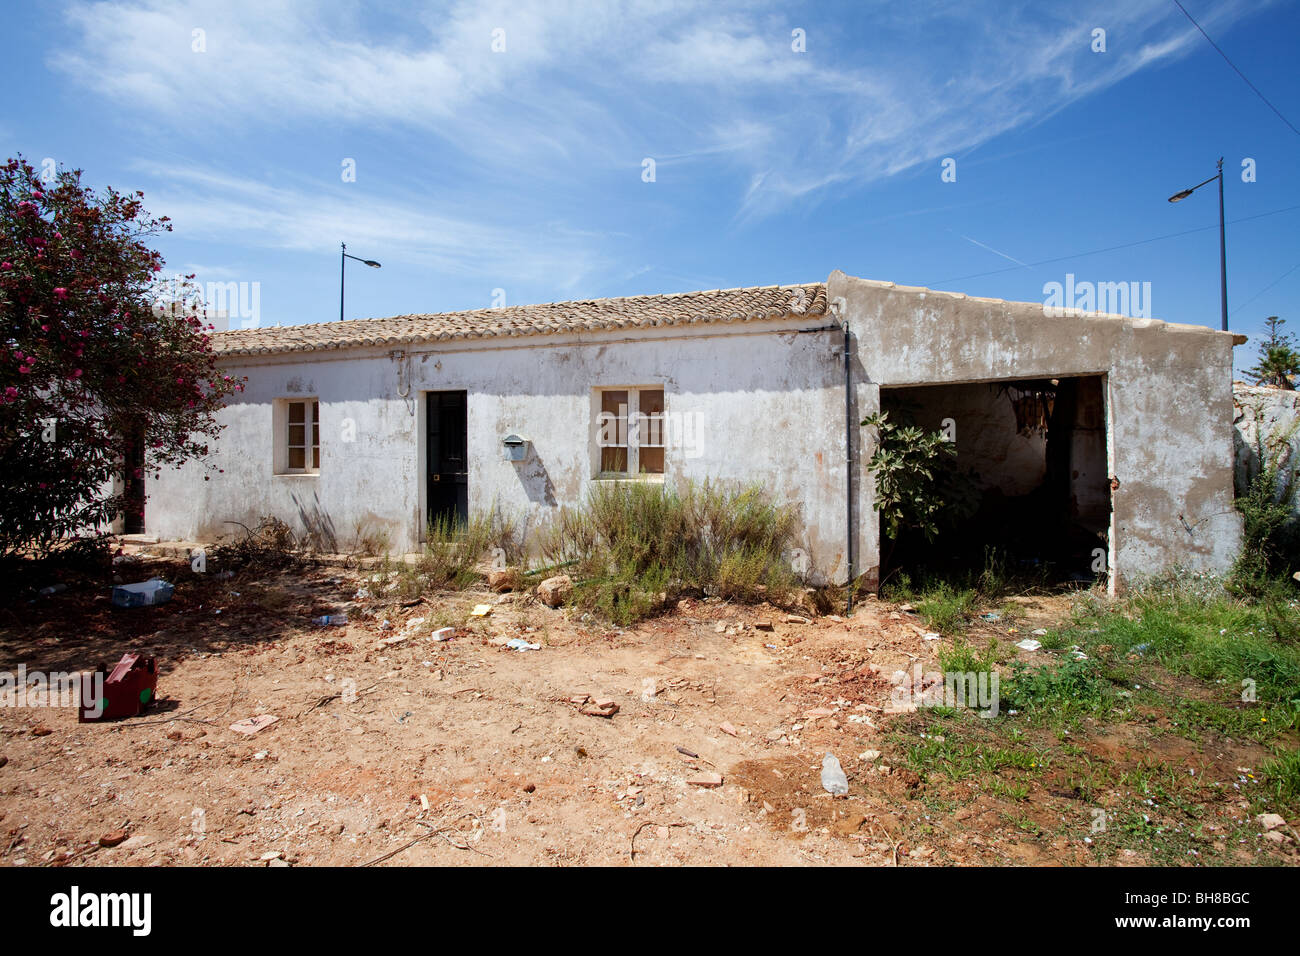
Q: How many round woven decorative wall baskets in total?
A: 0